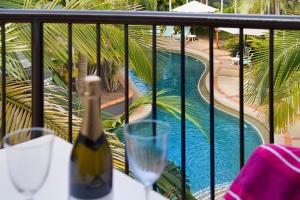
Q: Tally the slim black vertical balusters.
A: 9